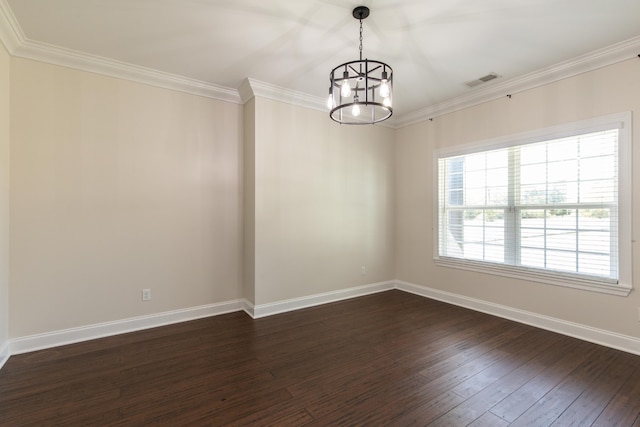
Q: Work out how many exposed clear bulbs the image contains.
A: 5